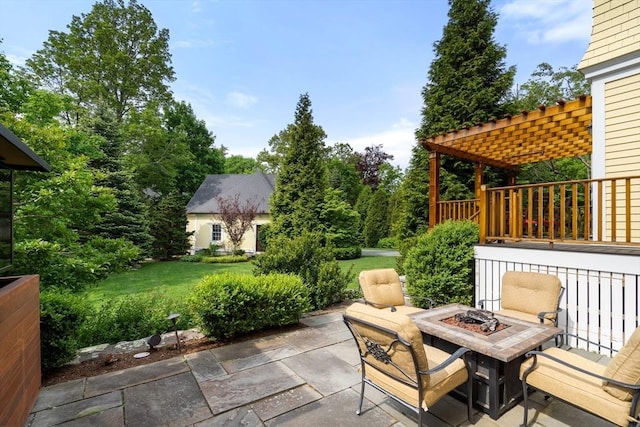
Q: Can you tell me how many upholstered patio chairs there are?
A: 4